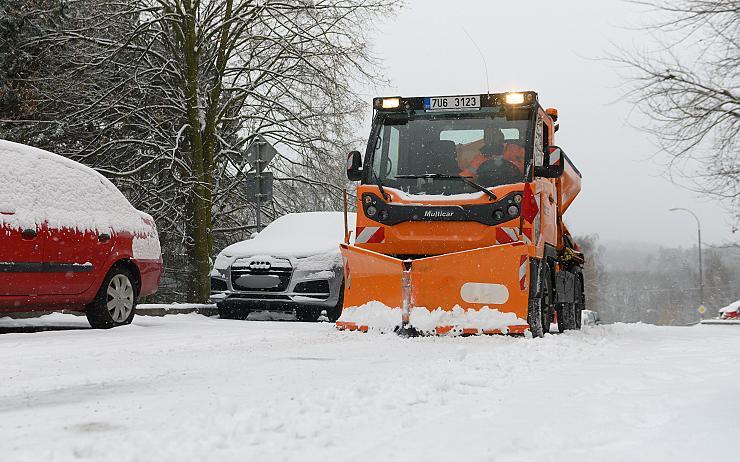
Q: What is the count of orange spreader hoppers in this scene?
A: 1